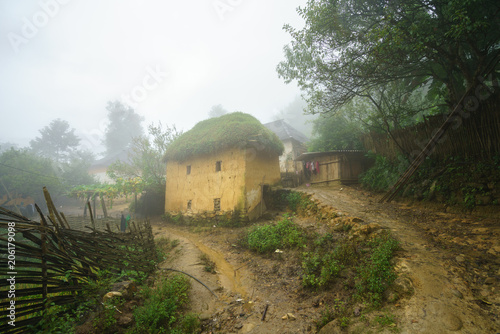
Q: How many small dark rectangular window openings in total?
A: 4